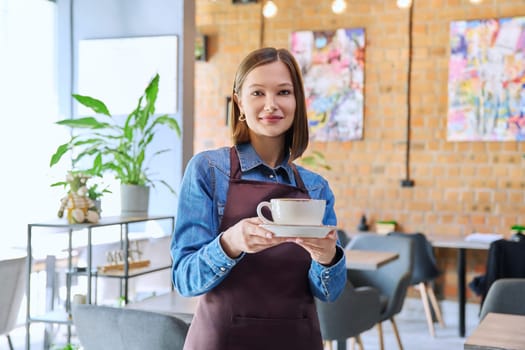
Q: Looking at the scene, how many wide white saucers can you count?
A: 1